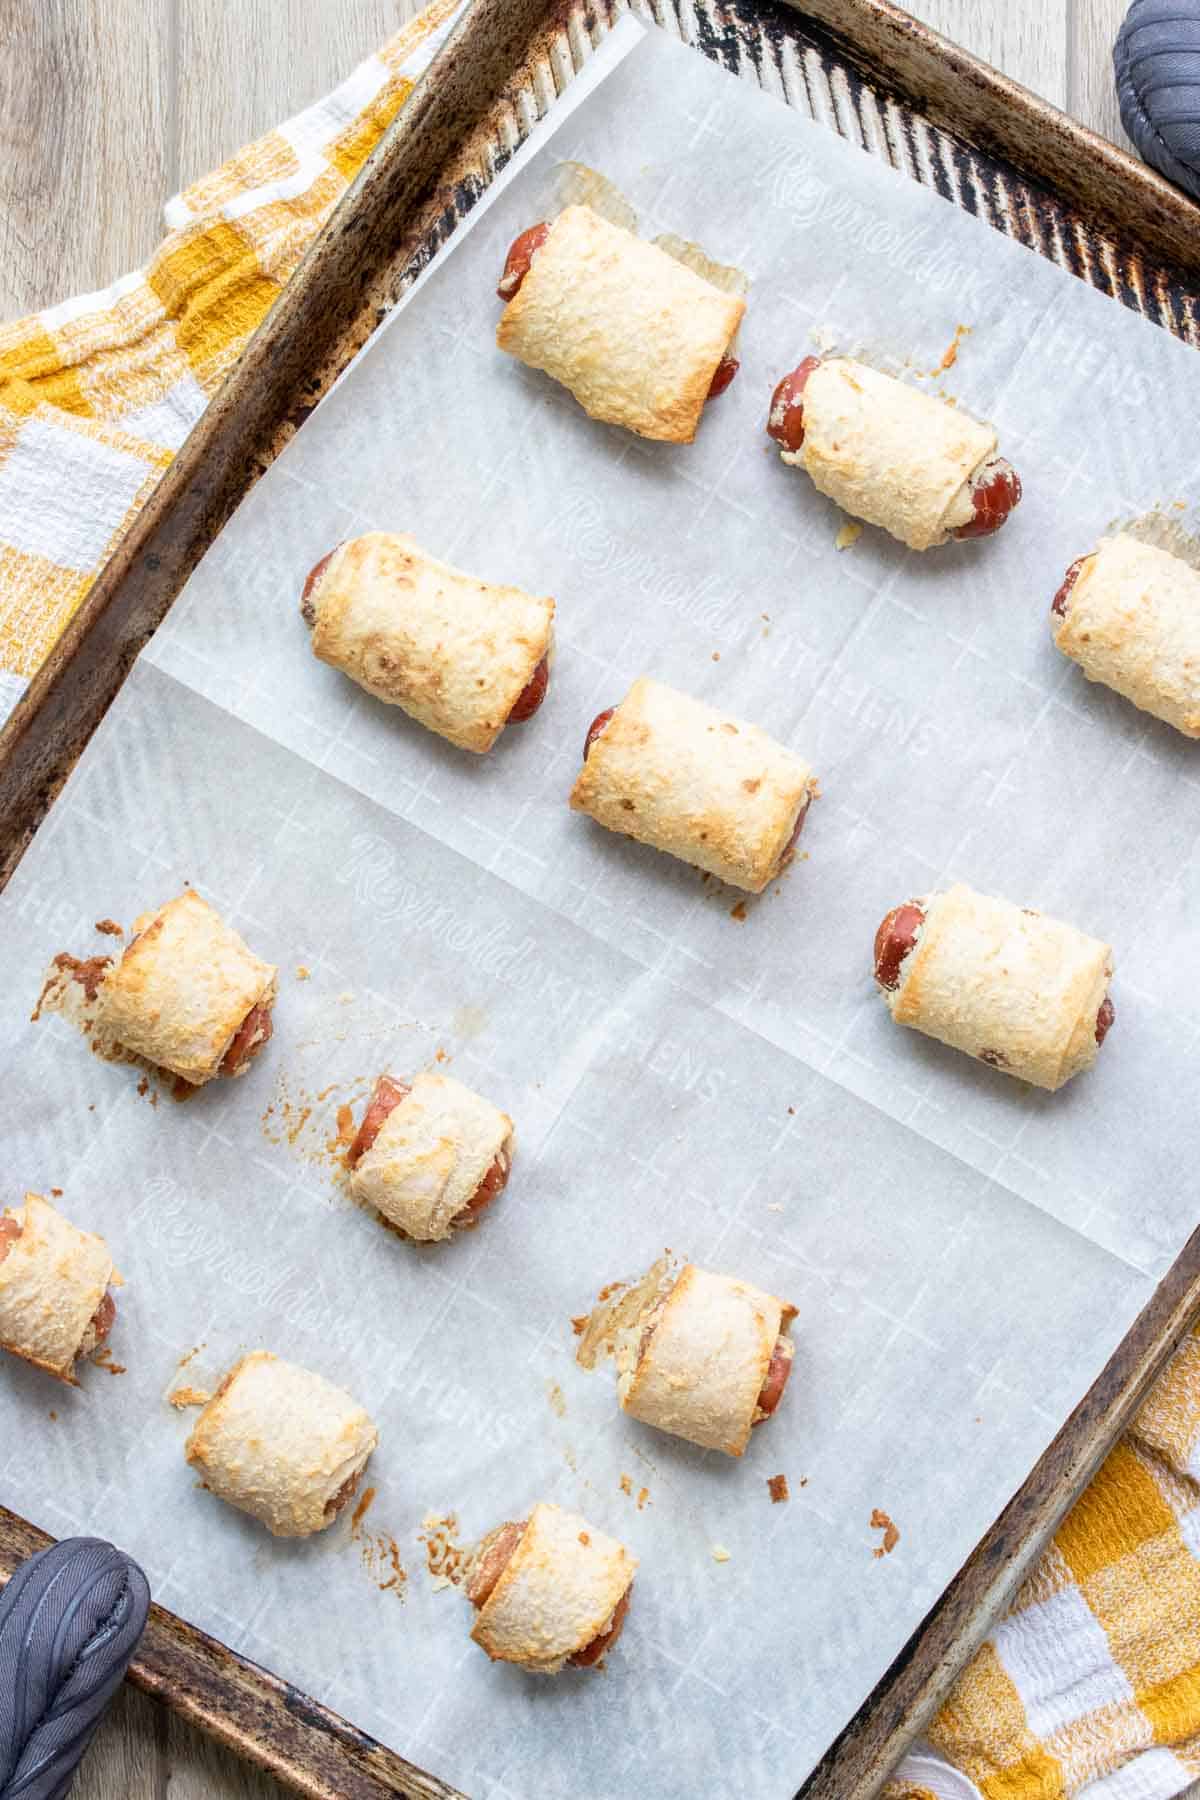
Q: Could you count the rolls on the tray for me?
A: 12